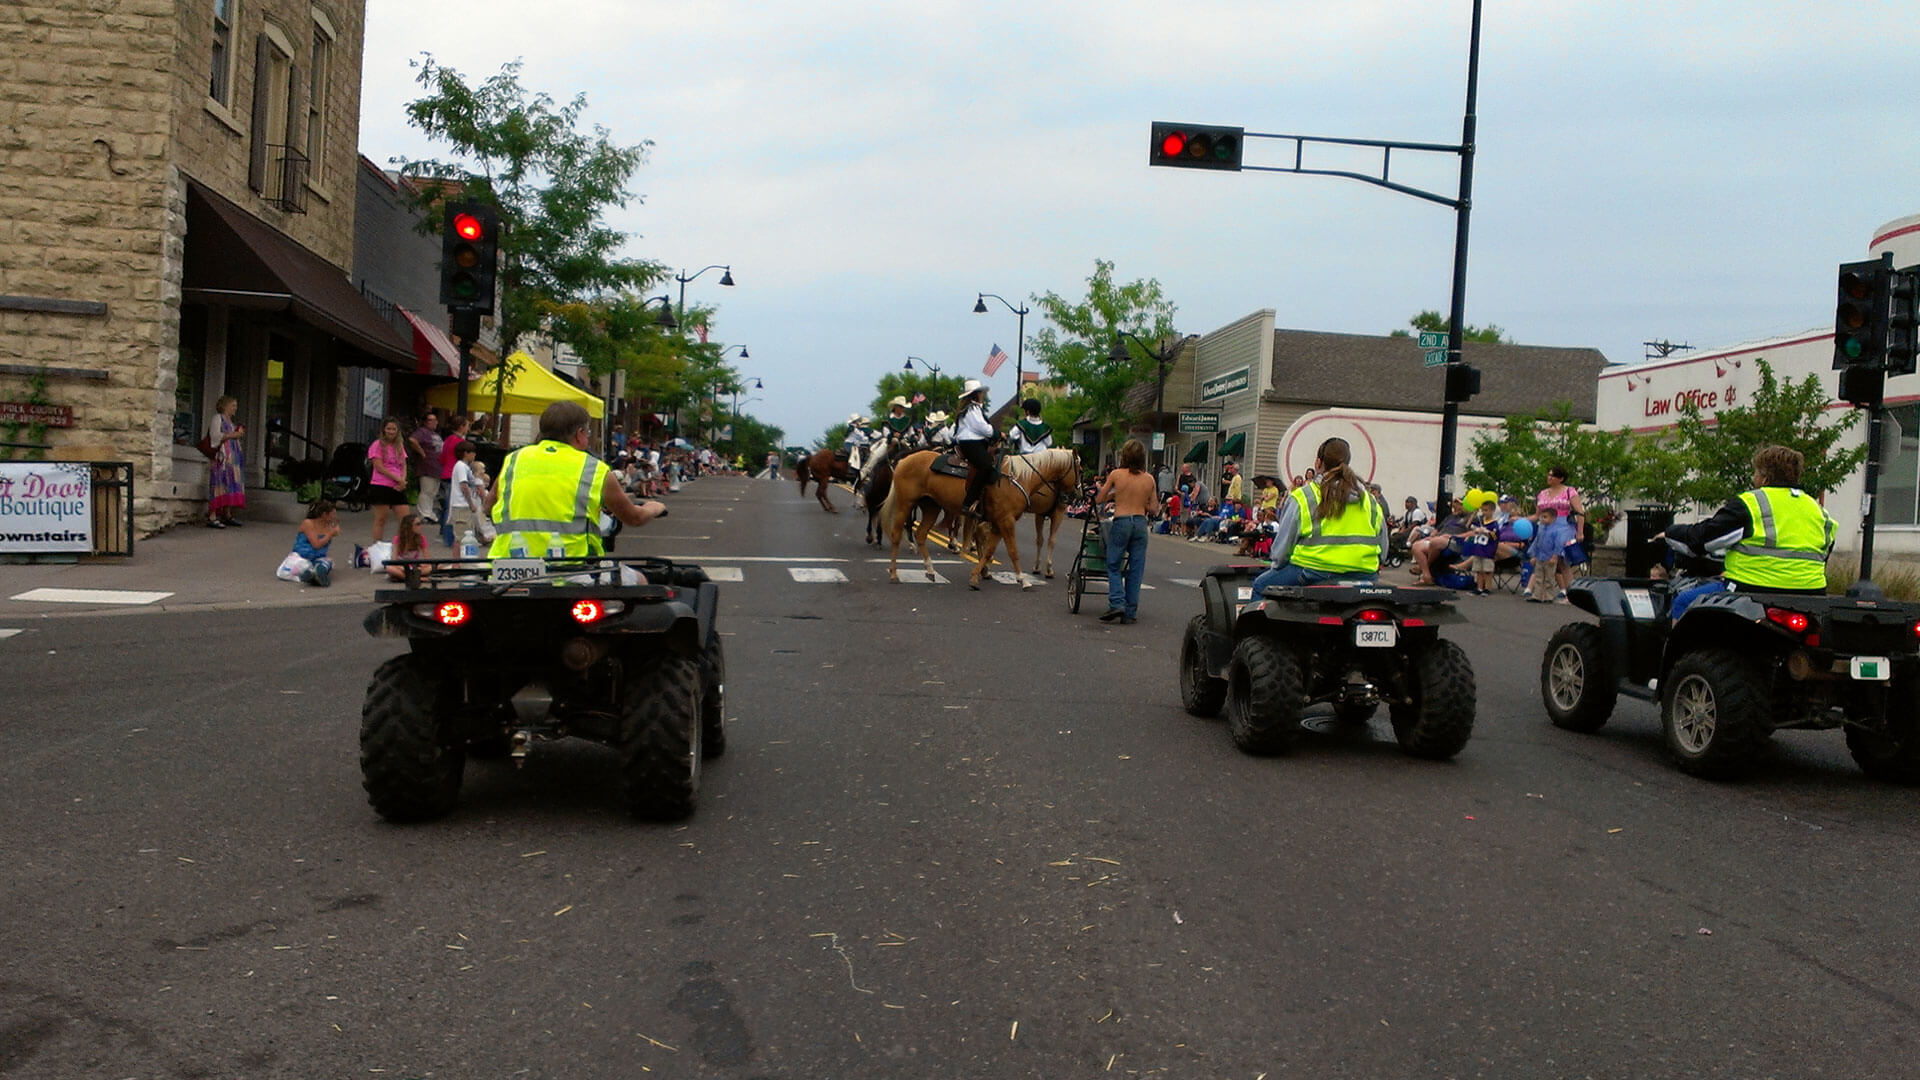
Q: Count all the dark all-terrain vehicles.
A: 3